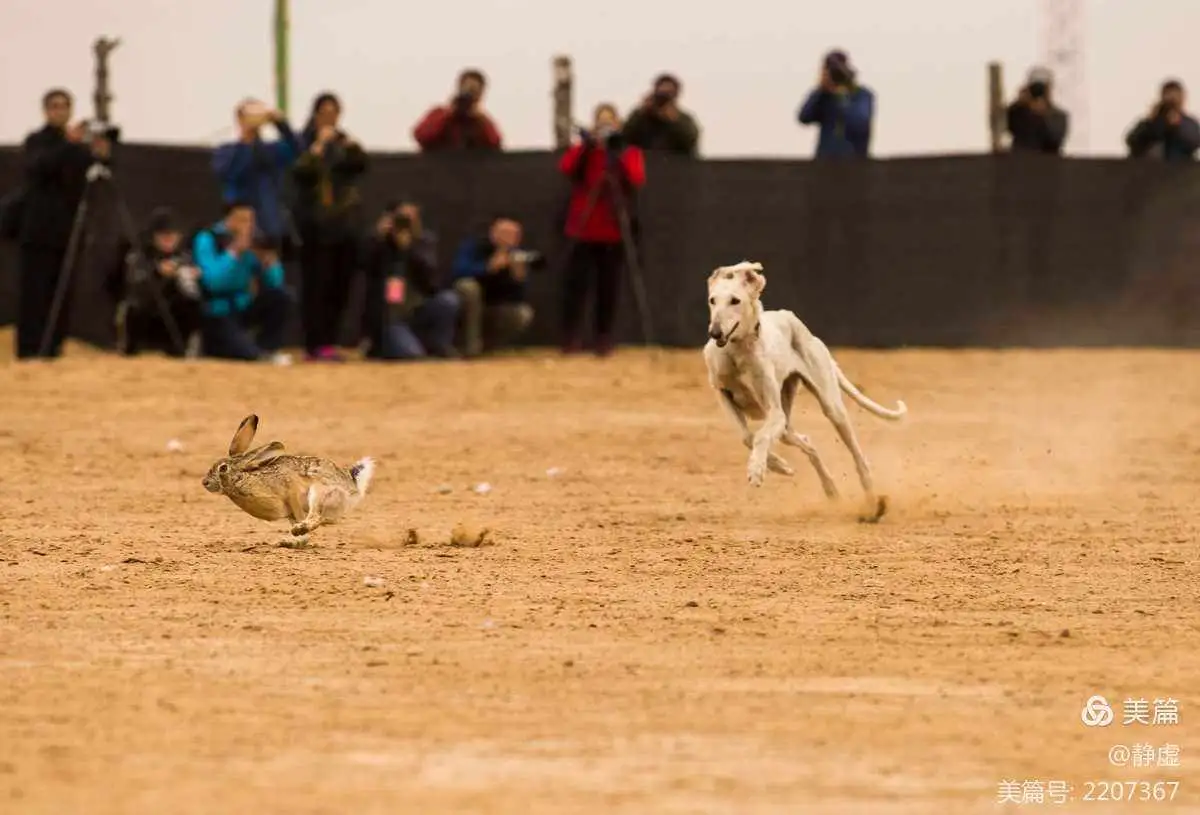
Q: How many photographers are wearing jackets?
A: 13